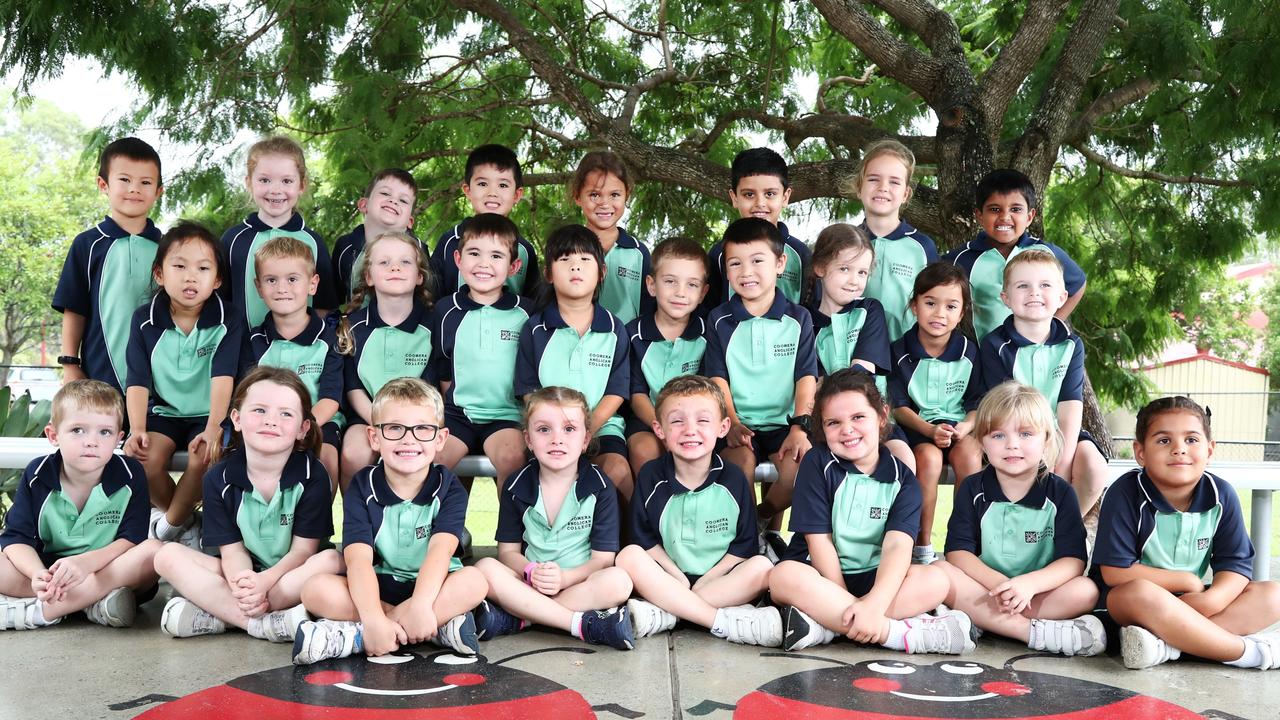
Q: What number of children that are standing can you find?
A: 8